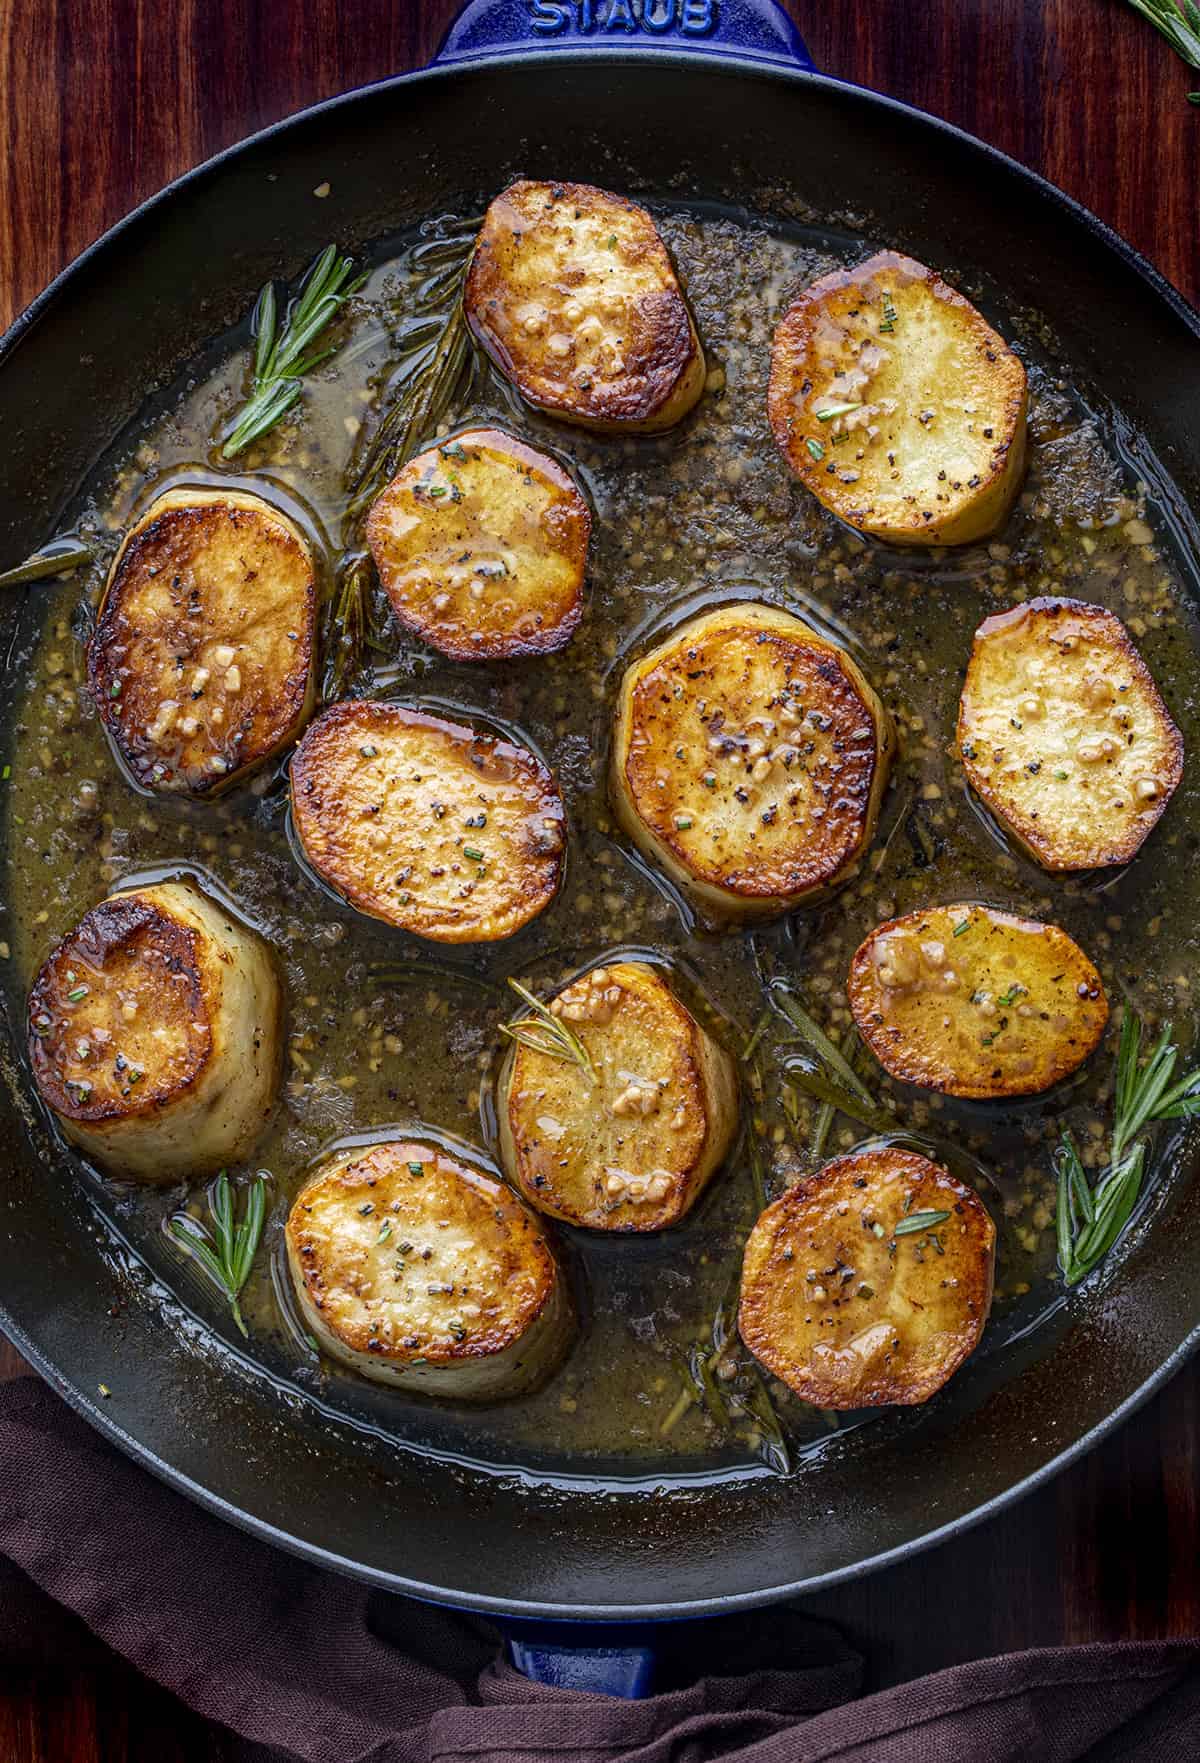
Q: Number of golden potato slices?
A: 12